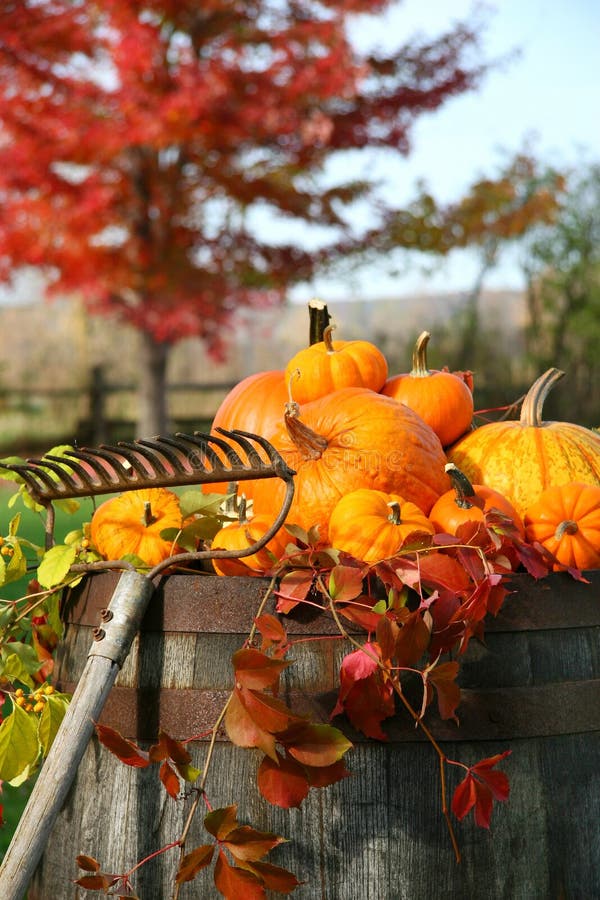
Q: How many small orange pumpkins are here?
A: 7